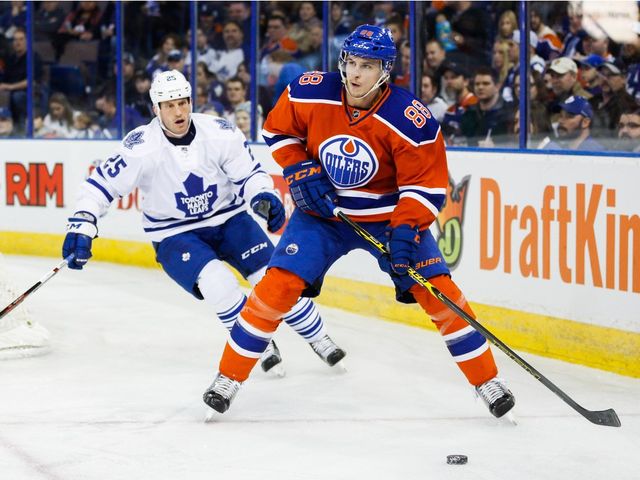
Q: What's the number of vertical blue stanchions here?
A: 7